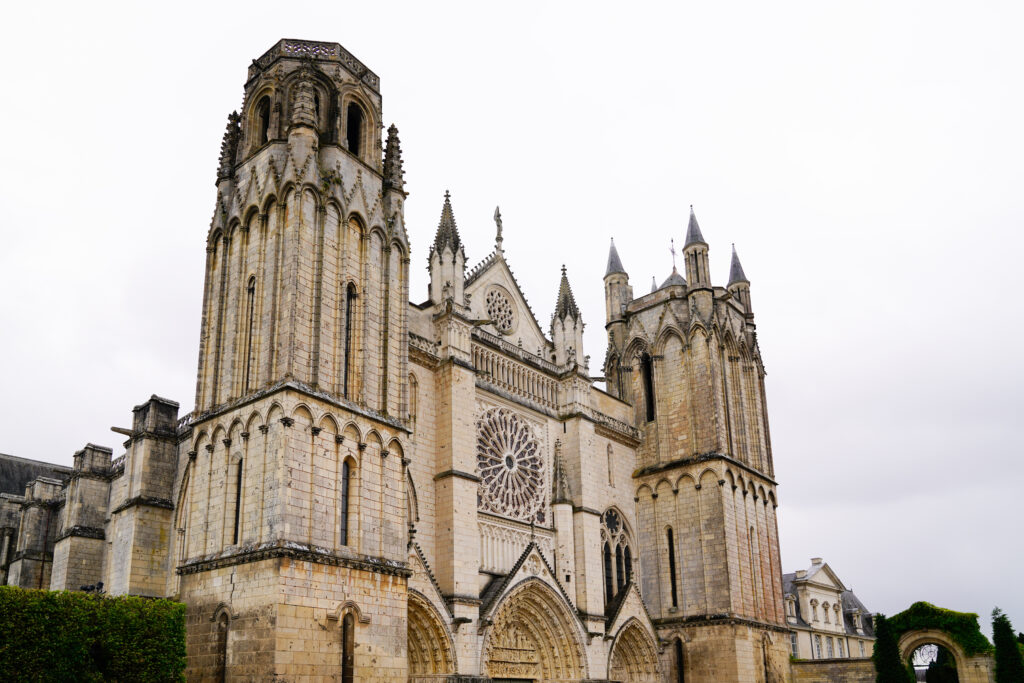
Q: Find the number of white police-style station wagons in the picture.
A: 0